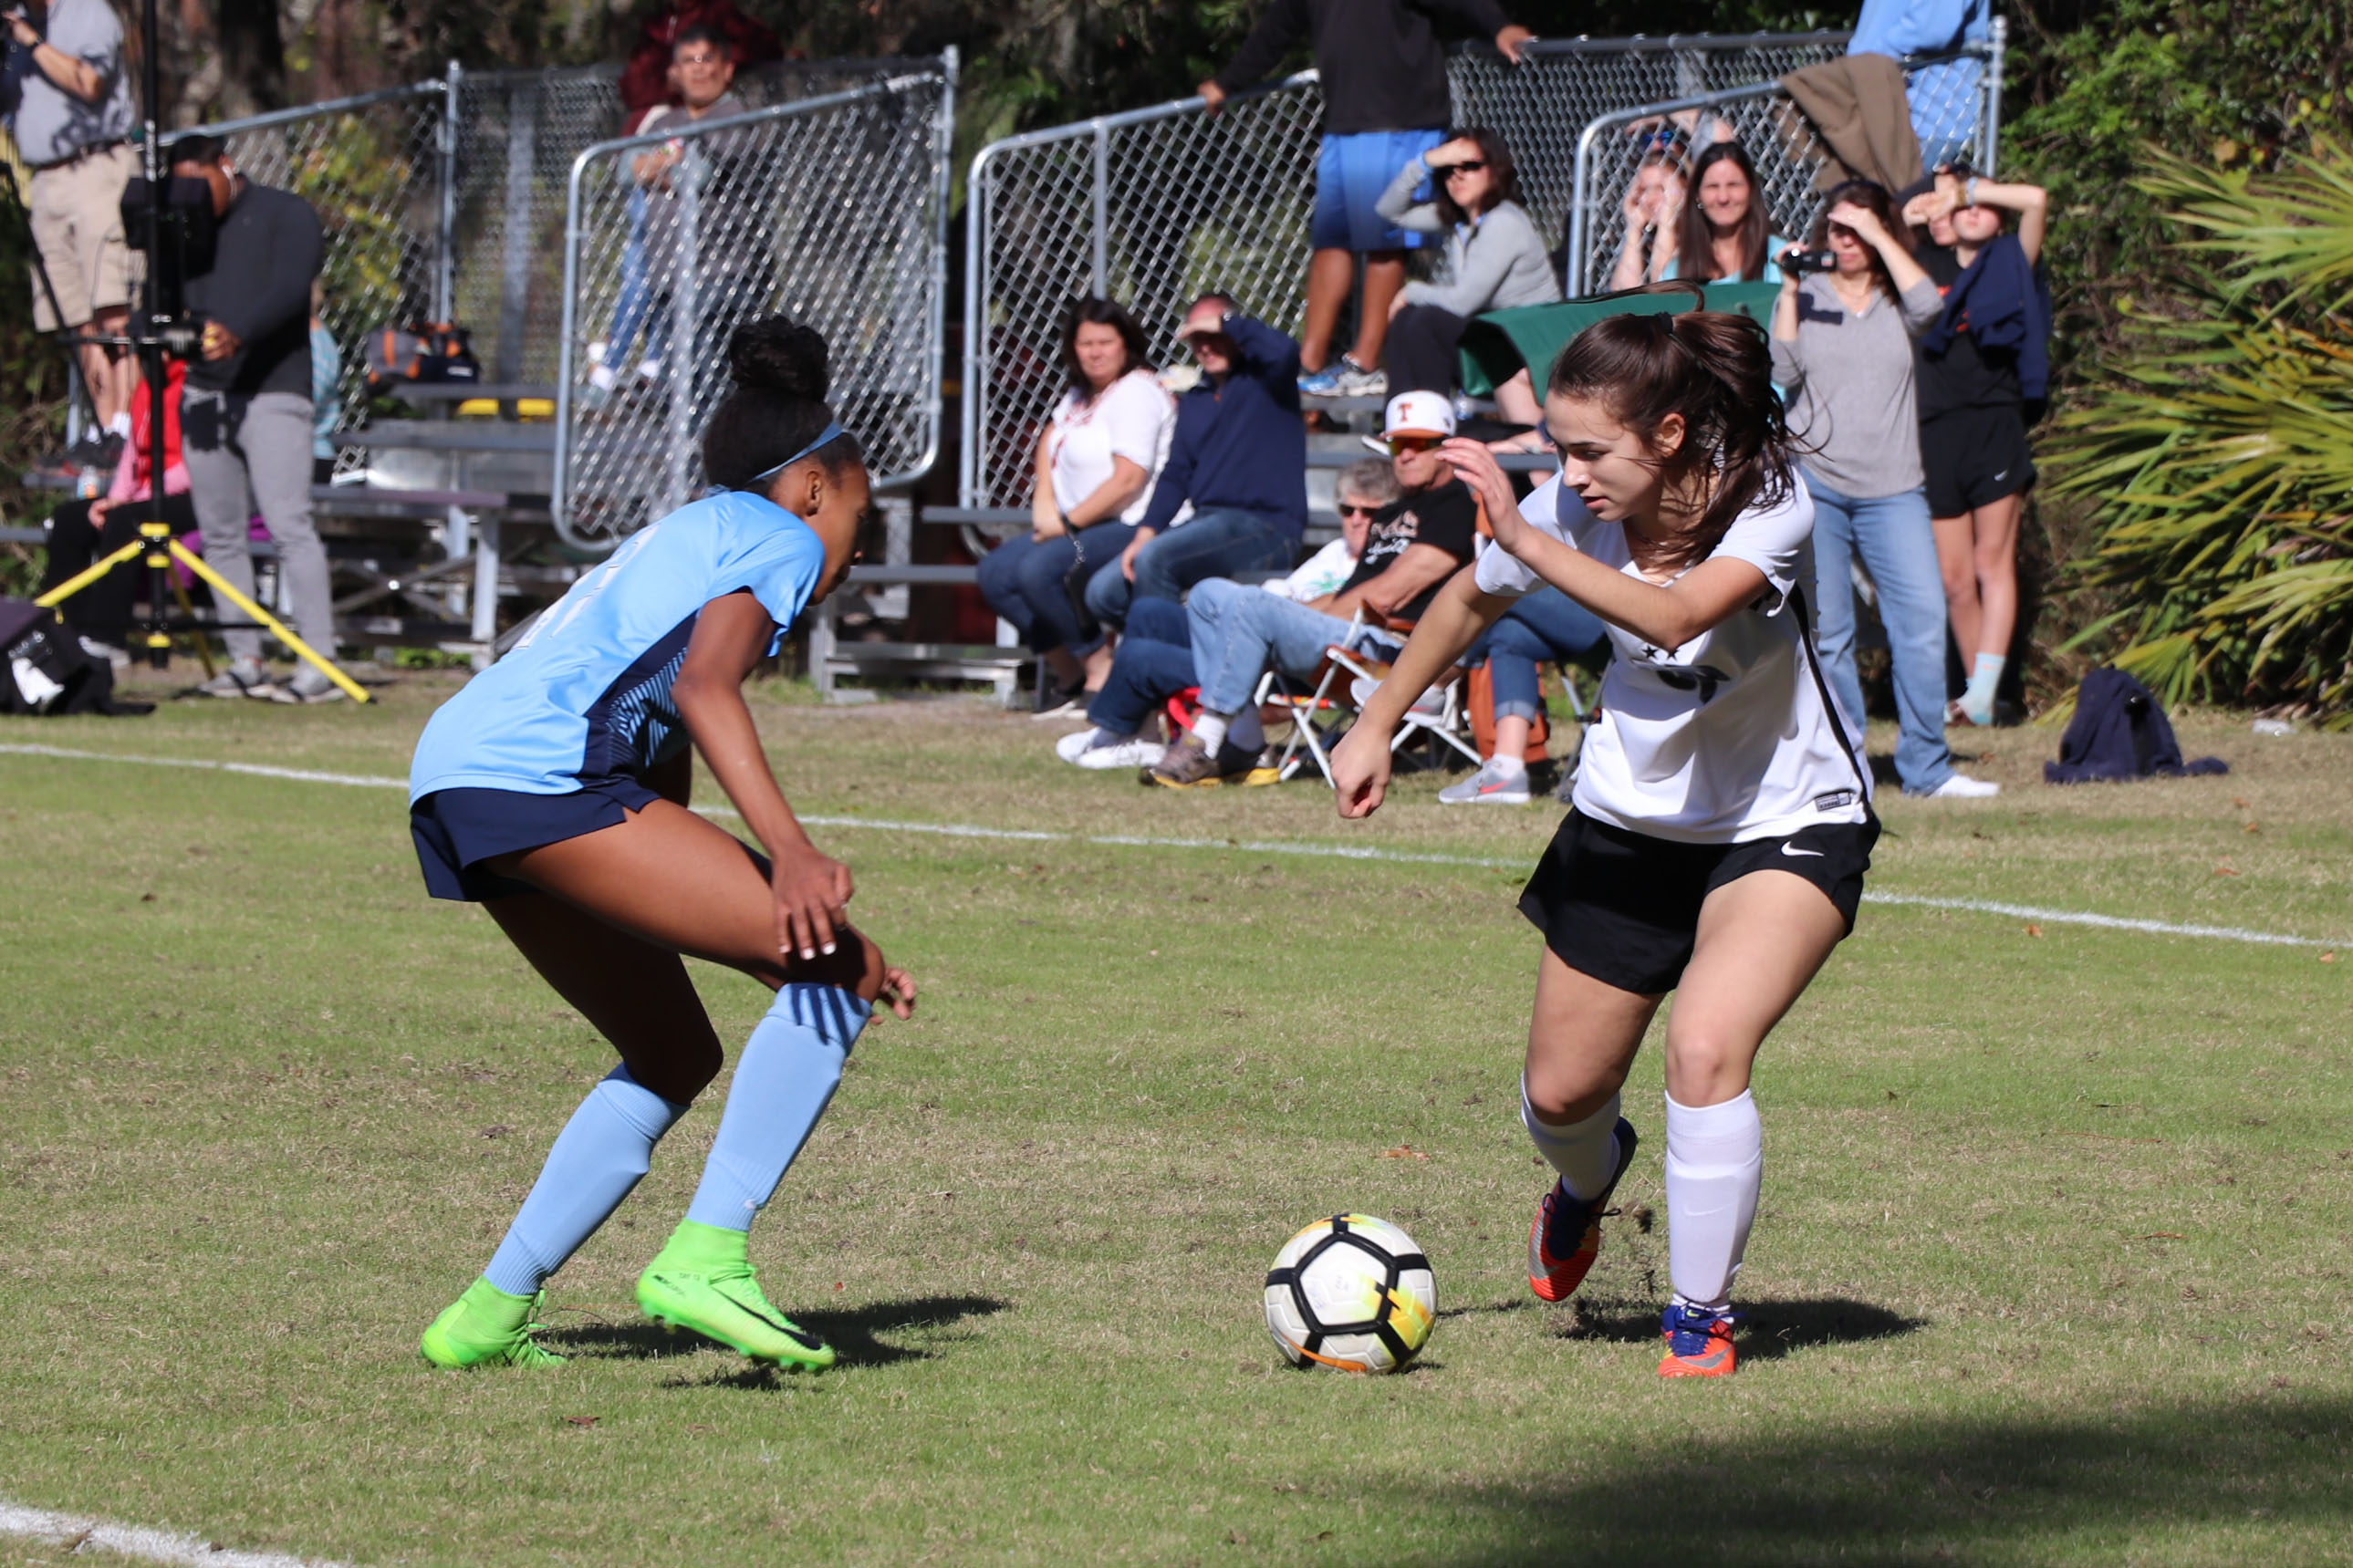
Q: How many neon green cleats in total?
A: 2